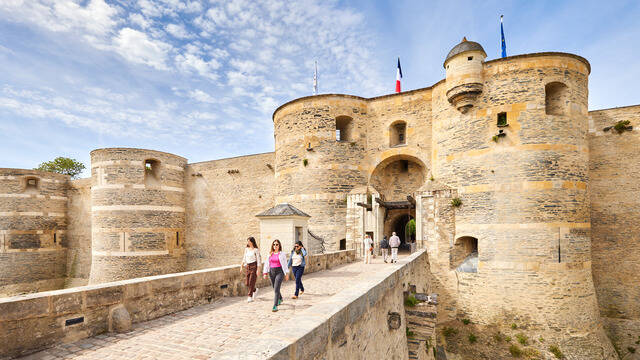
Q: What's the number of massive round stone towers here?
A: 4